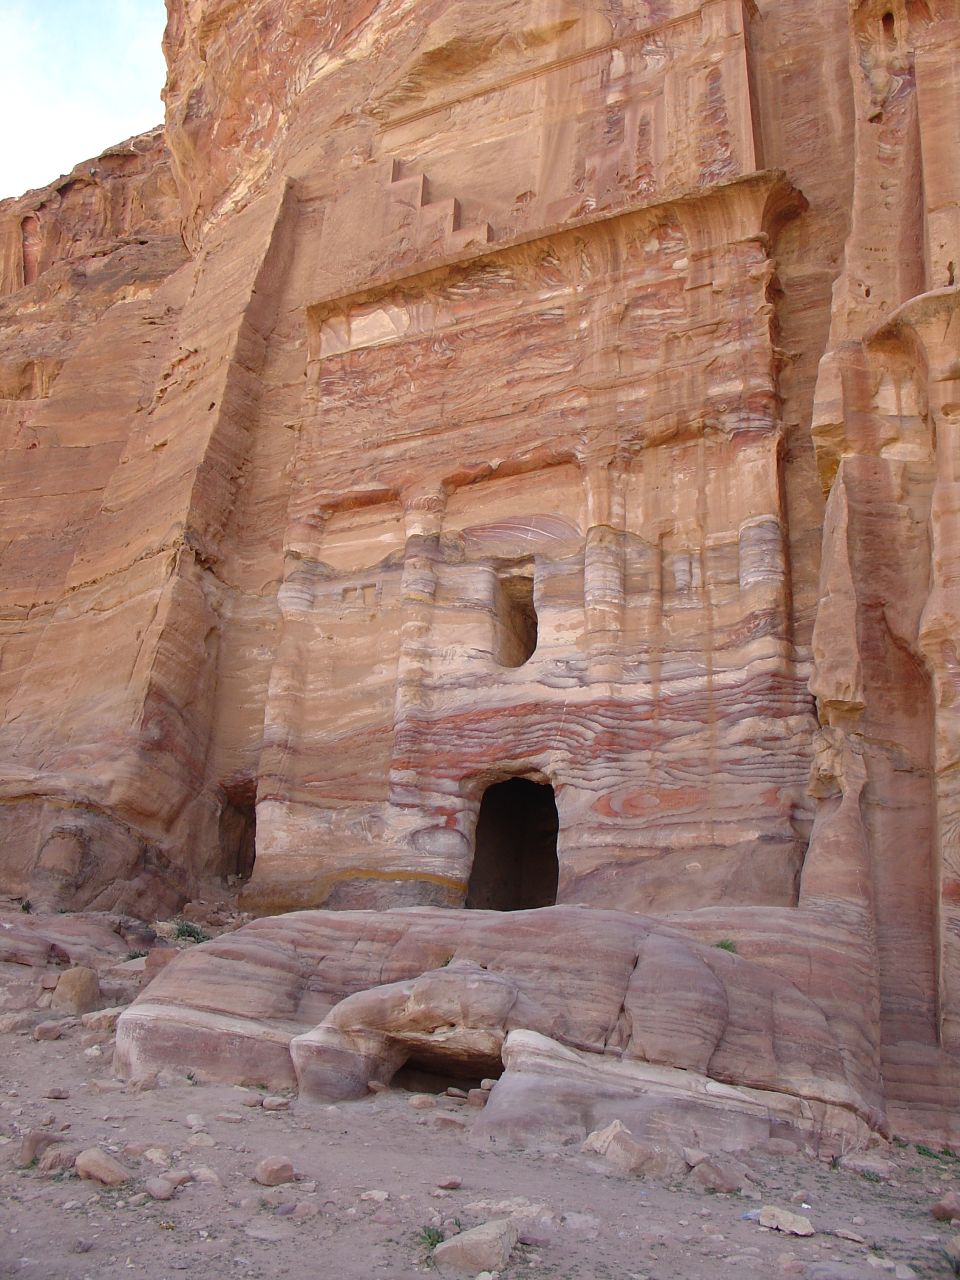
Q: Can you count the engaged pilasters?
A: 4